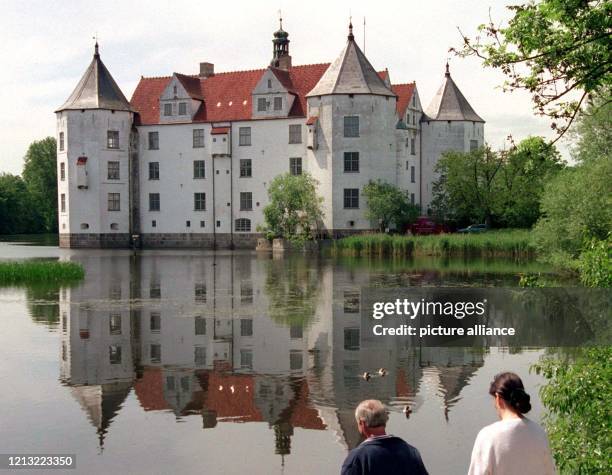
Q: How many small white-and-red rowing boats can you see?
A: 0